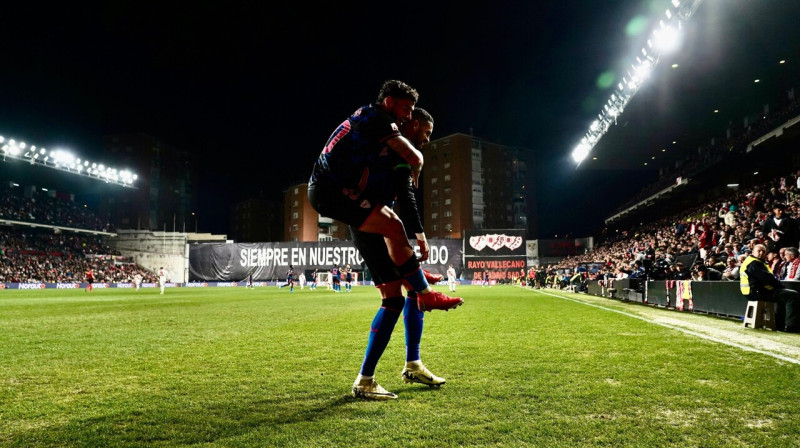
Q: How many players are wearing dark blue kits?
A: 9